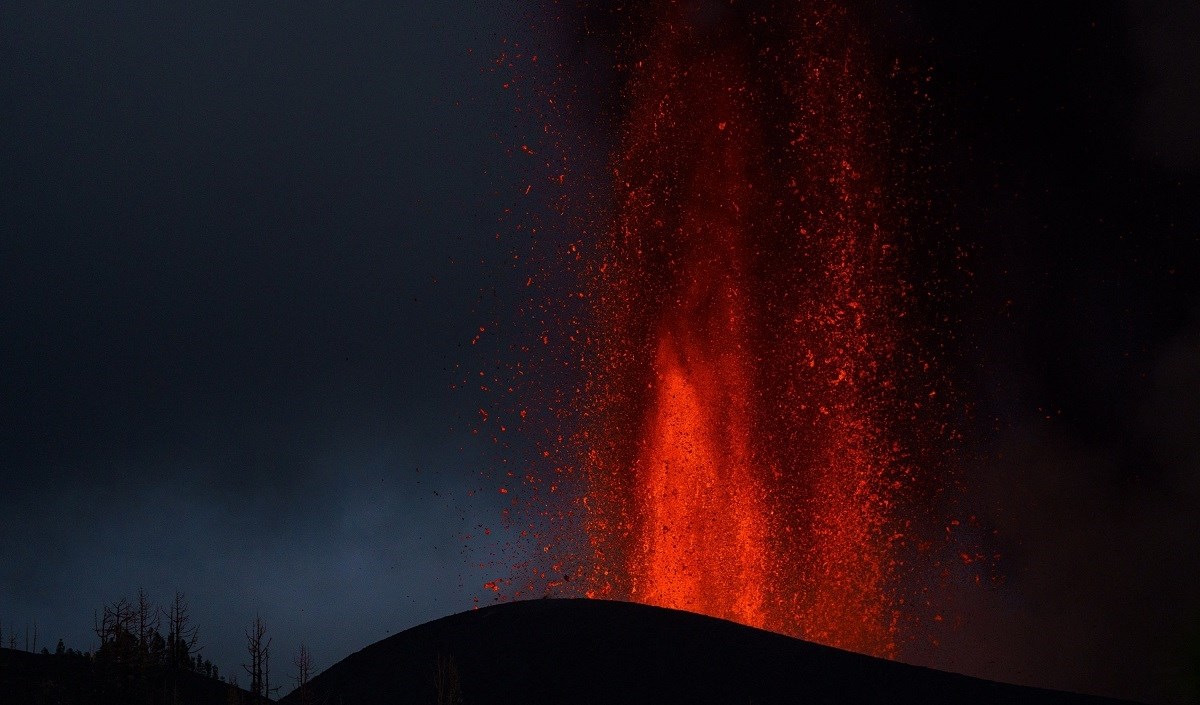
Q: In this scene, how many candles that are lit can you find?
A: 0